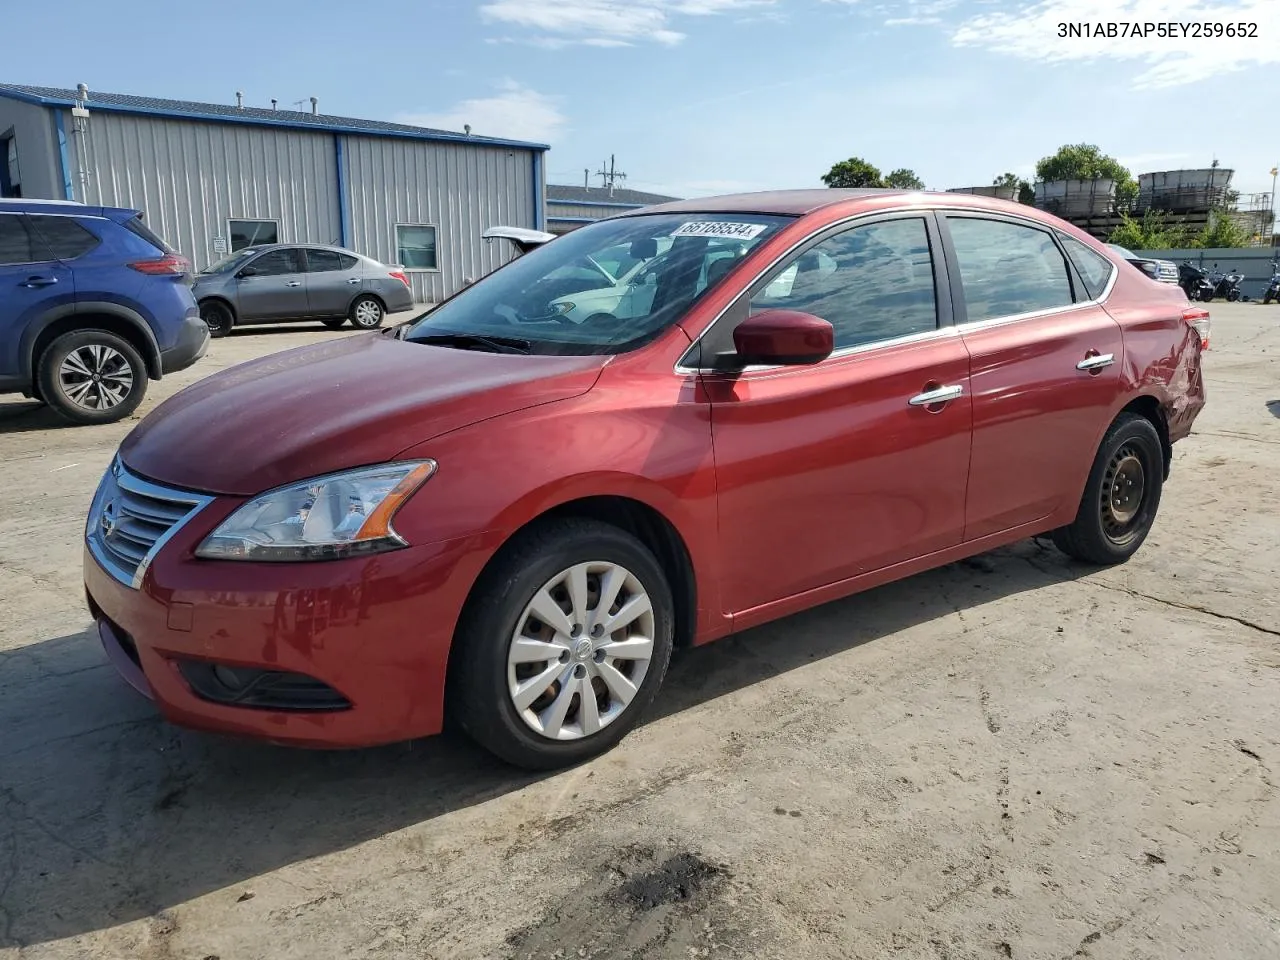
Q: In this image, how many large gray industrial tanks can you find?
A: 3